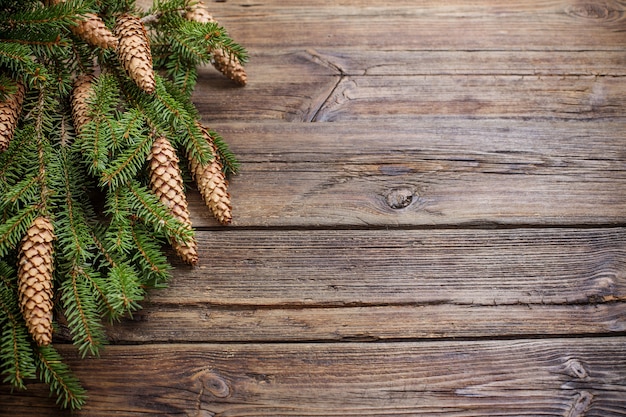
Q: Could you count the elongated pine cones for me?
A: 8